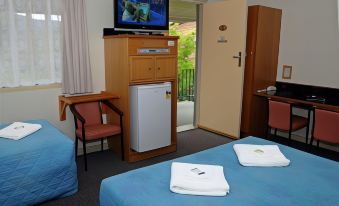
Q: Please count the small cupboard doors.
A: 2